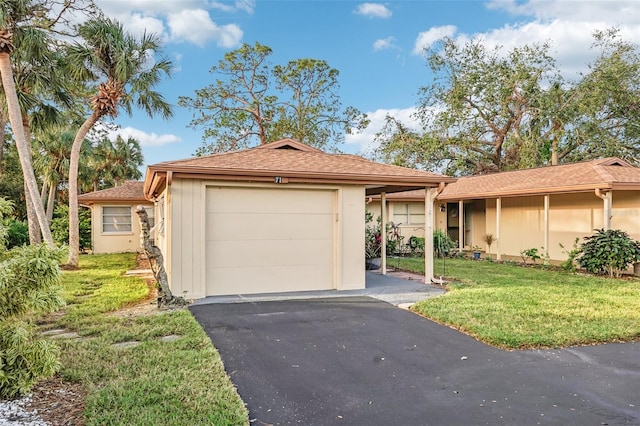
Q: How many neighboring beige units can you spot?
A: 2